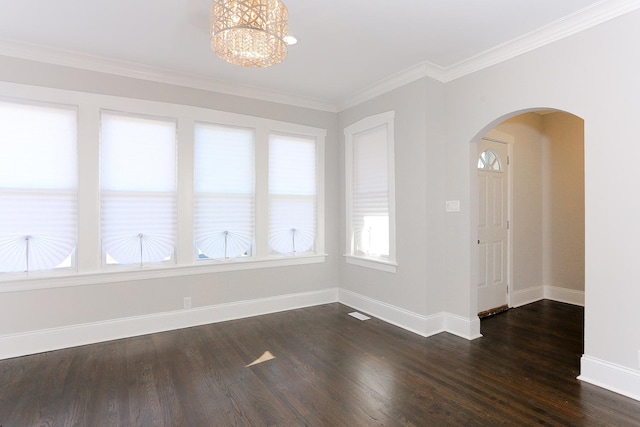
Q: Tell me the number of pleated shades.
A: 5